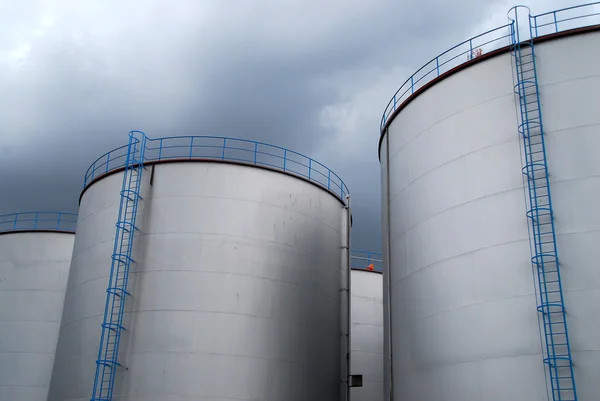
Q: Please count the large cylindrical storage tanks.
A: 4